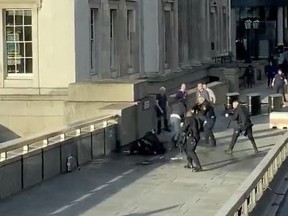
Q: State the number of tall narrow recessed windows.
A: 3